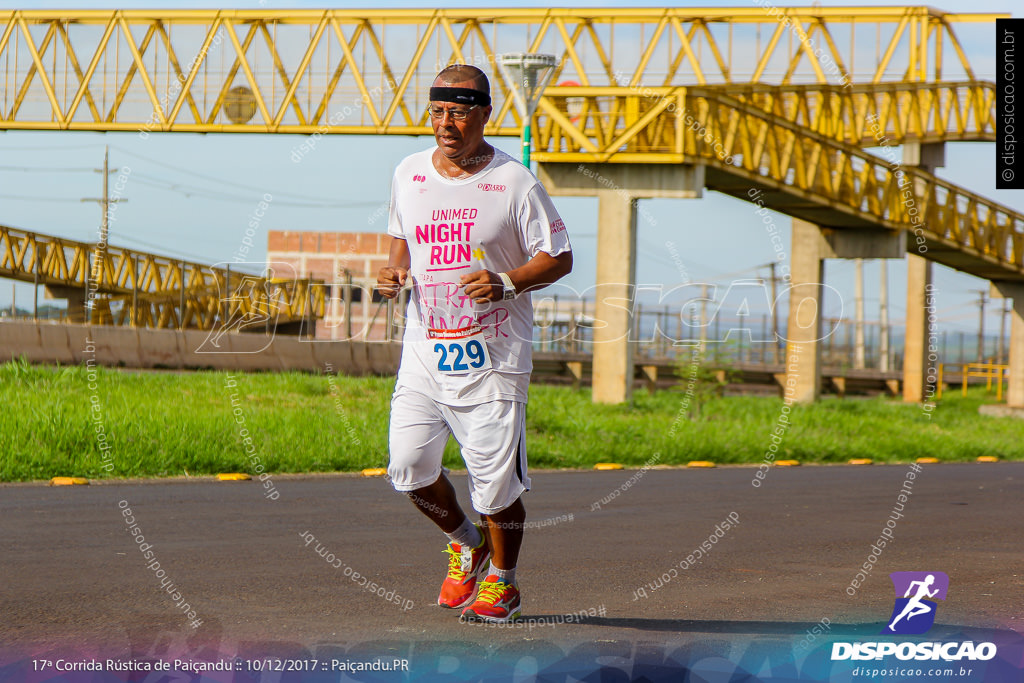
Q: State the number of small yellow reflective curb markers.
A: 9